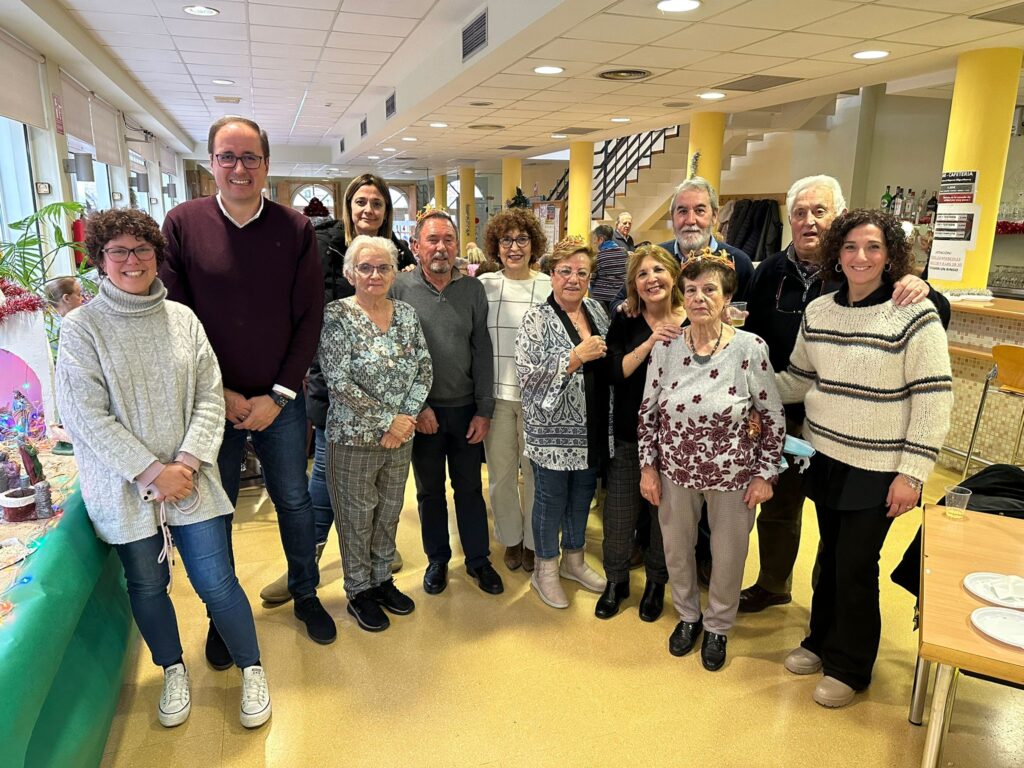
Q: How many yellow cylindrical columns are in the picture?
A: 6